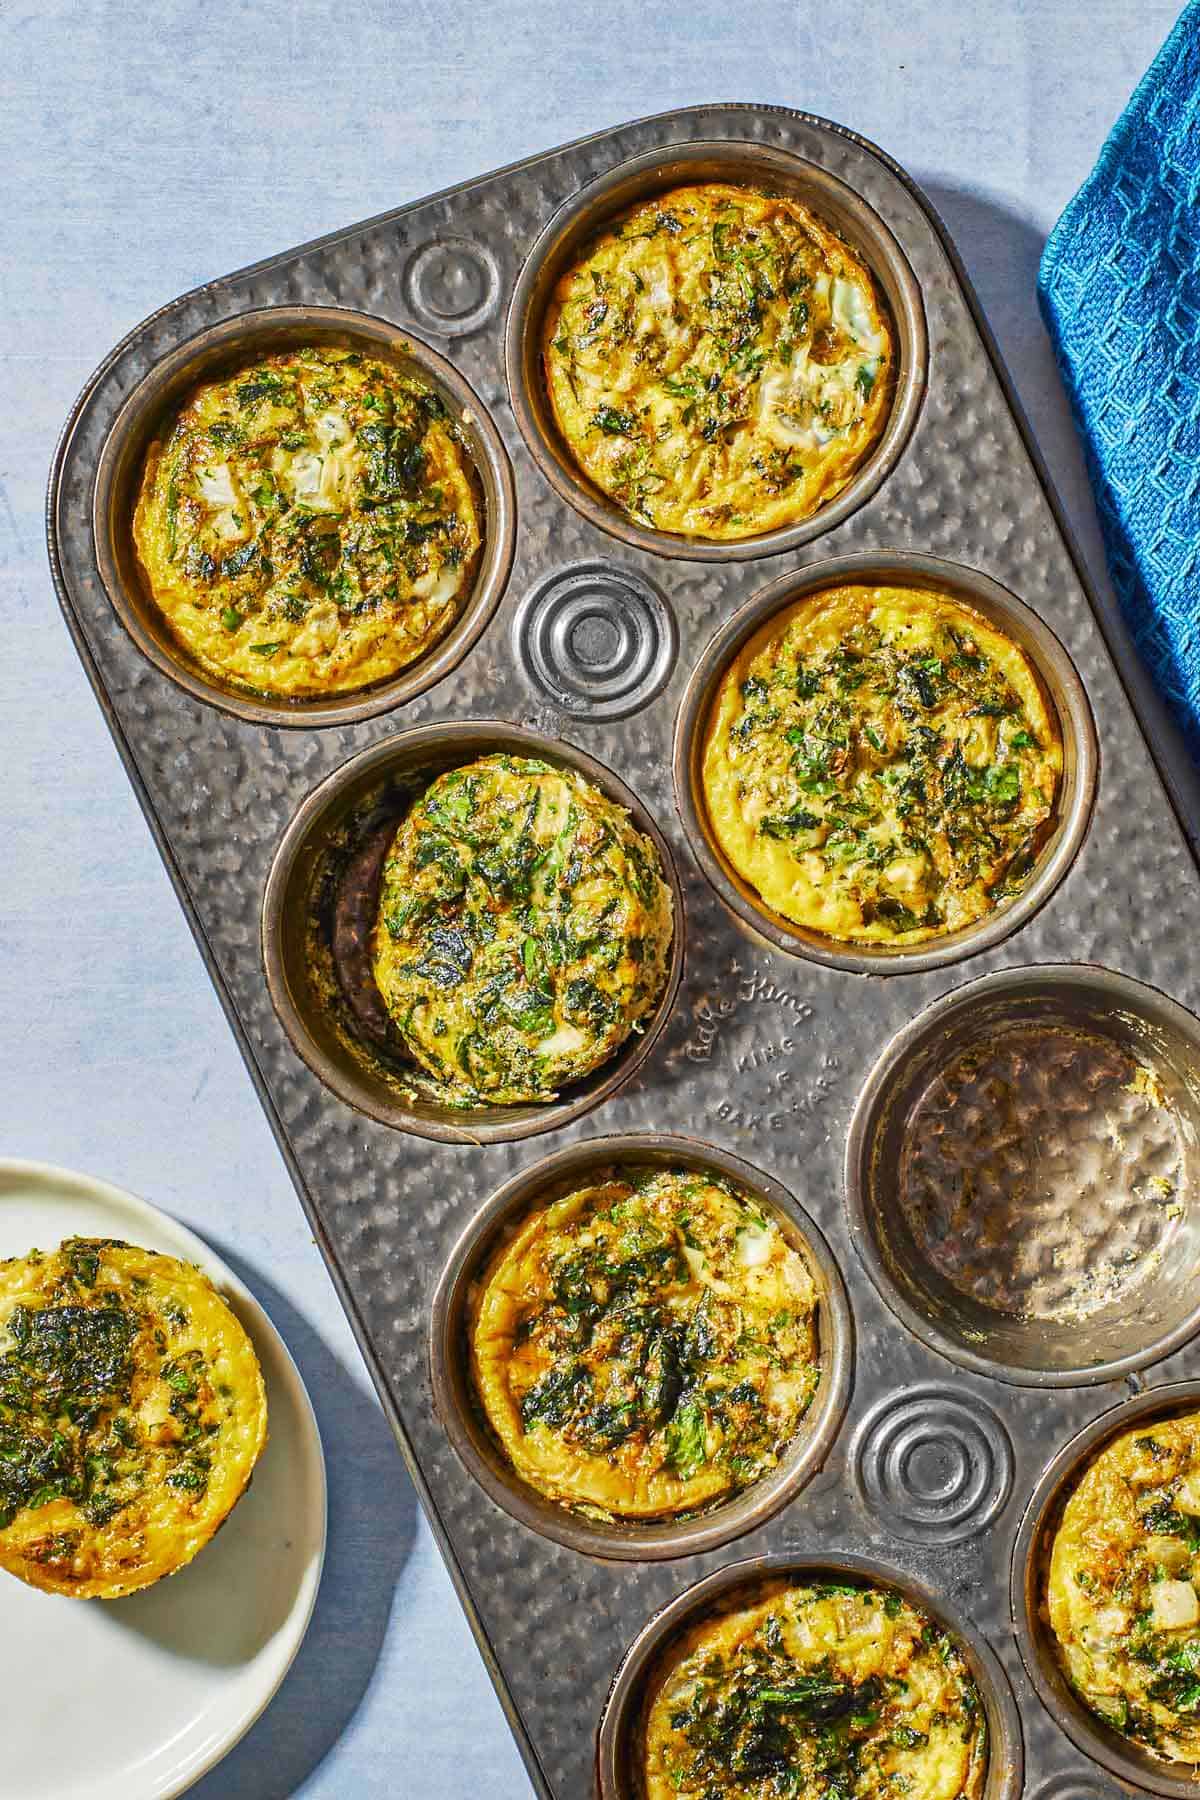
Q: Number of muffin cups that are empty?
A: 1